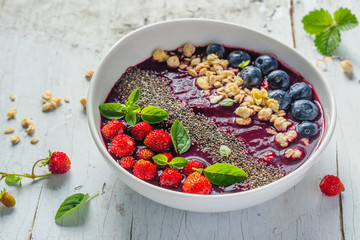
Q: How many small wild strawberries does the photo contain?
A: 14